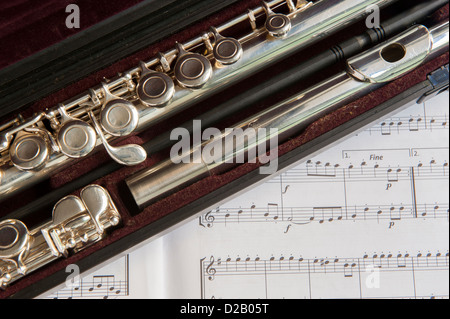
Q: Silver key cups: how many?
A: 8